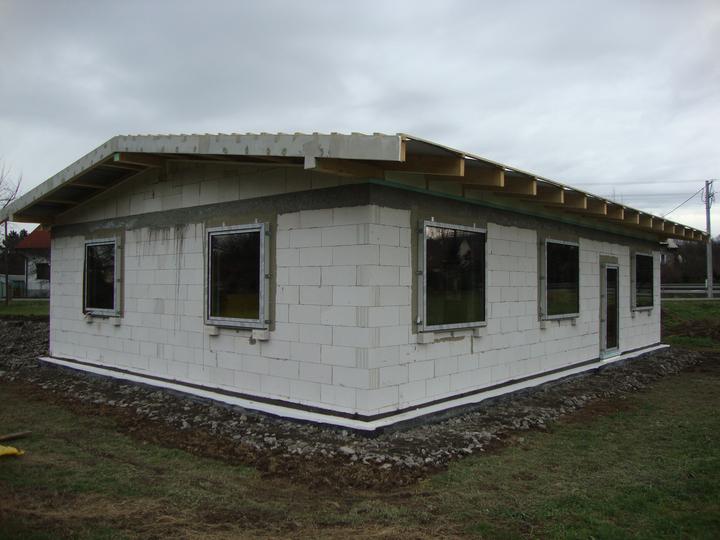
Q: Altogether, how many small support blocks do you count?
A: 10